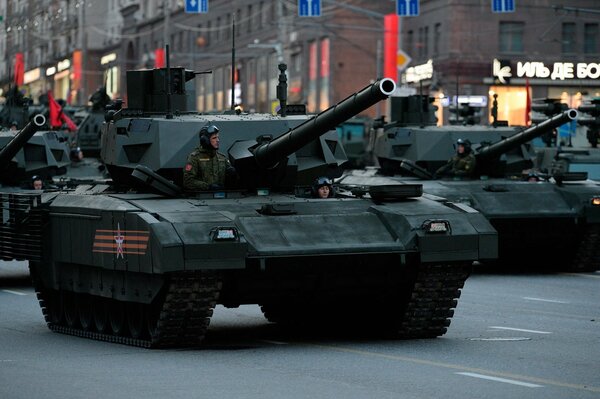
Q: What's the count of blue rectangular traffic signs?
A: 4